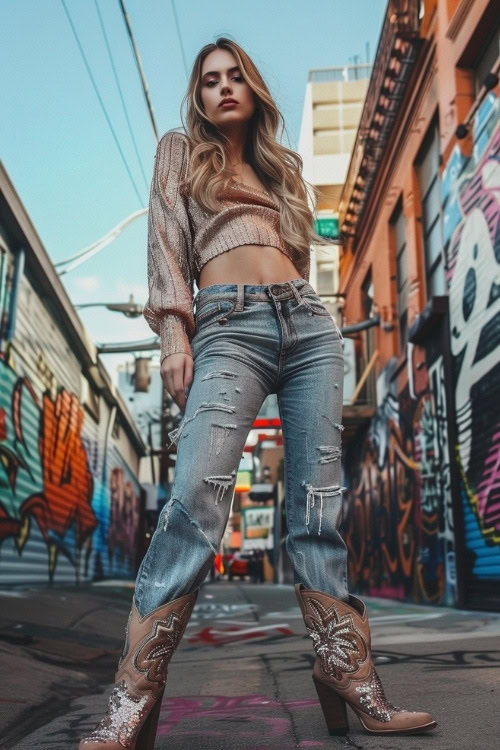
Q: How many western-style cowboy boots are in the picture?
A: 2